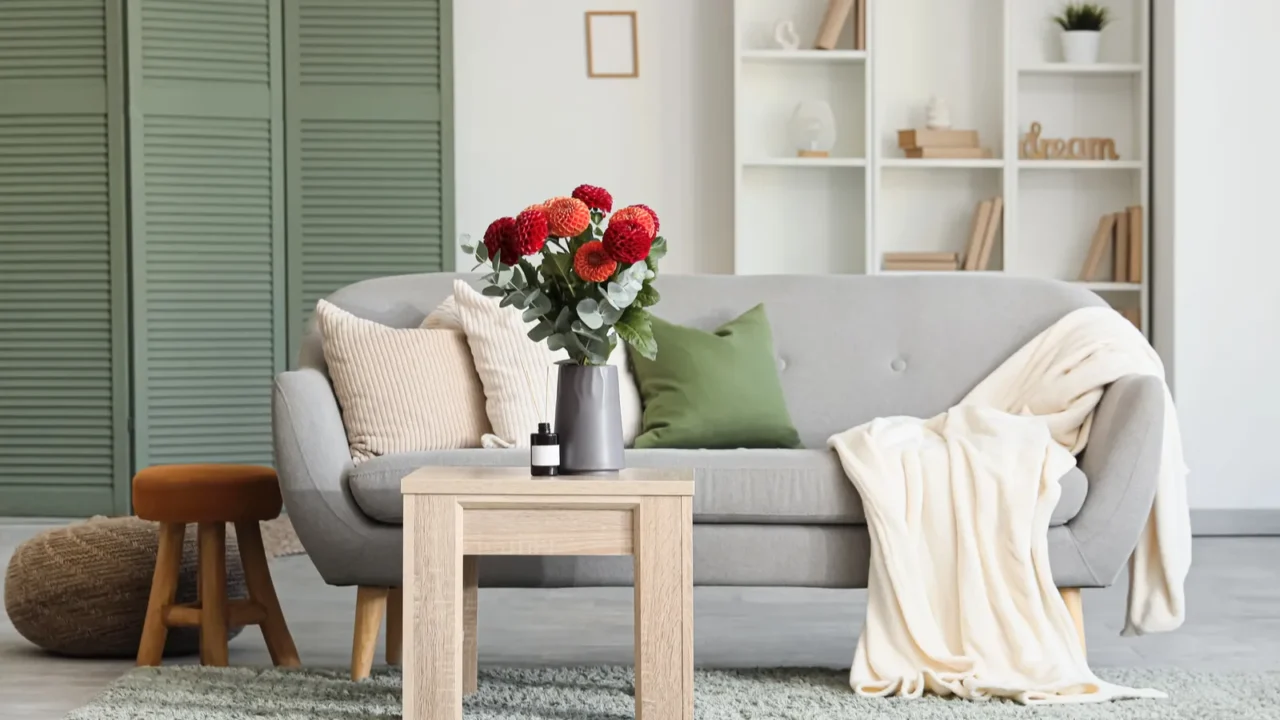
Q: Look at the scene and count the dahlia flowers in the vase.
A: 9